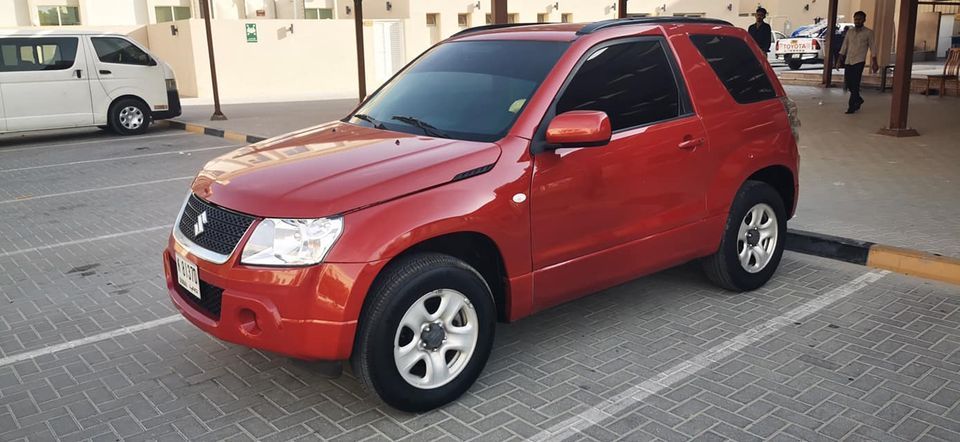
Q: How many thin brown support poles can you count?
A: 6